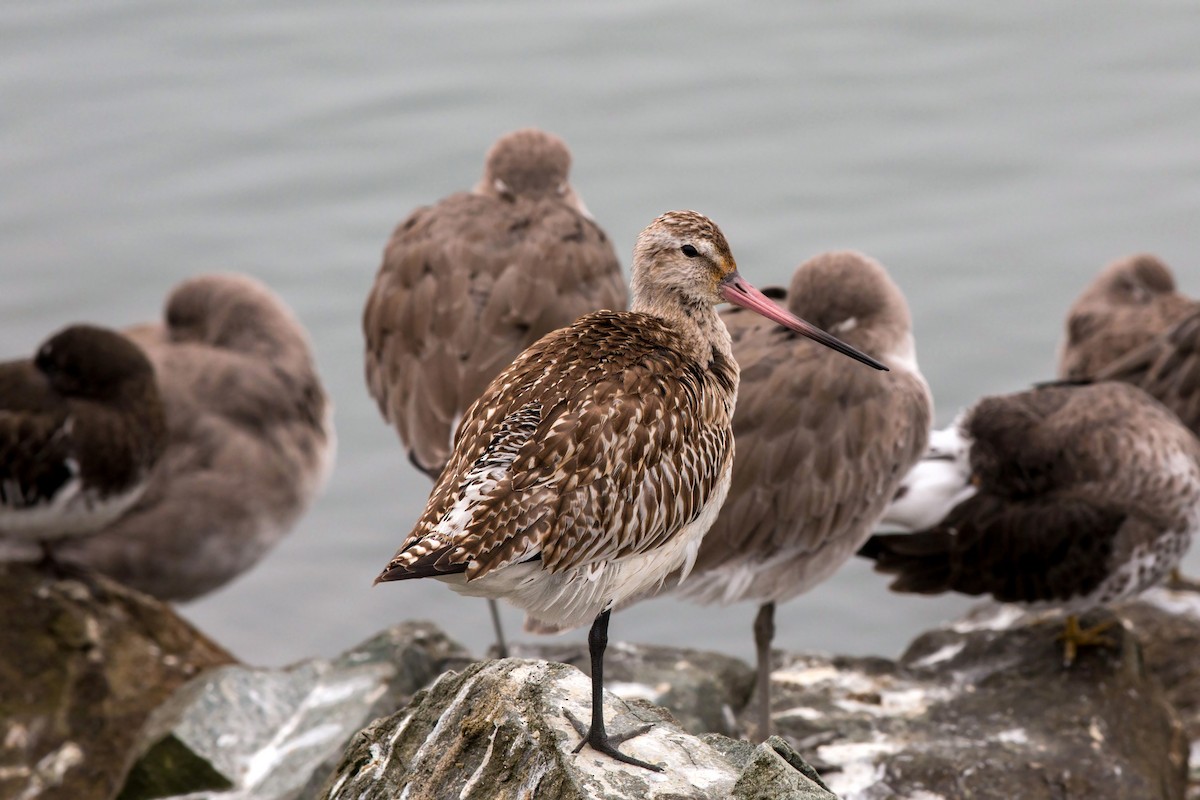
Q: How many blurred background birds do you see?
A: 6